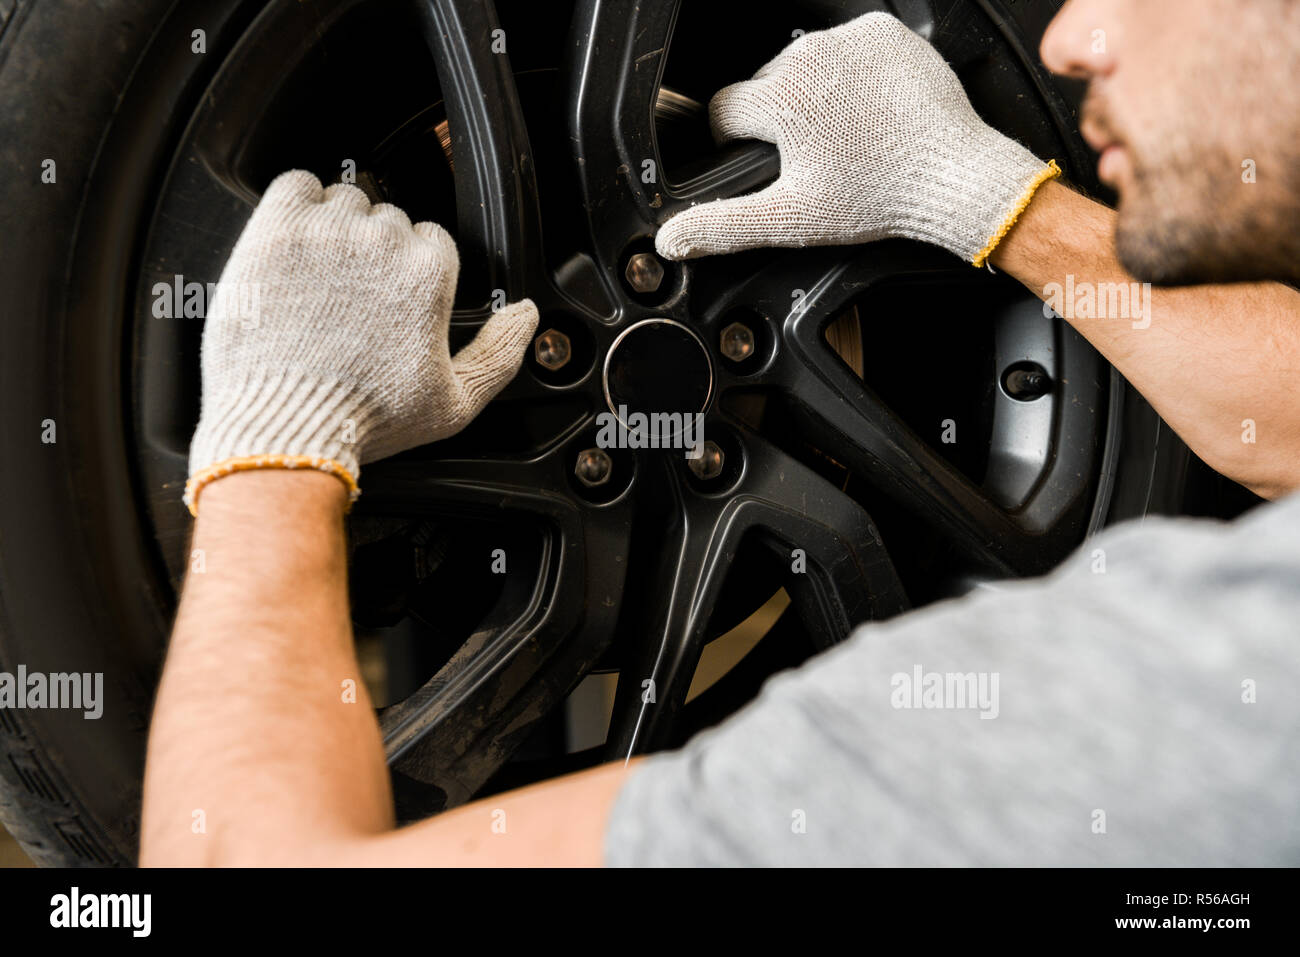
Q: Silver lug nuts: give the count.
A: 5